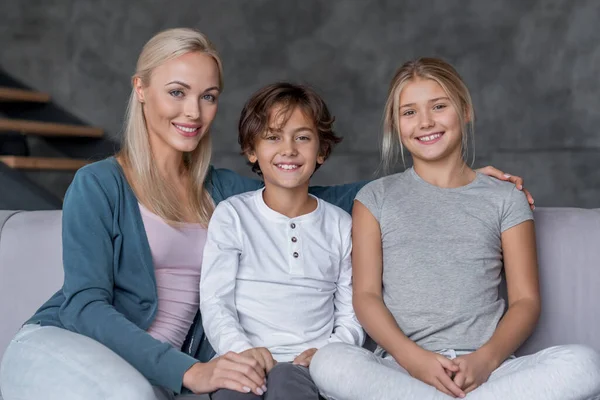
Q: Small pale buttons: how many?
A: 3